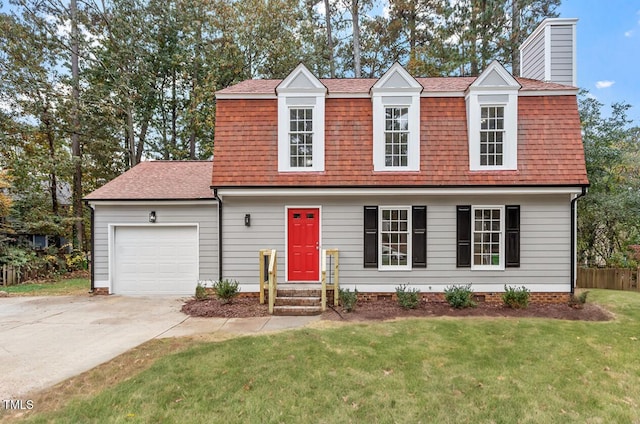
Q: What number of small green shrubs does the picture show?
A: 7